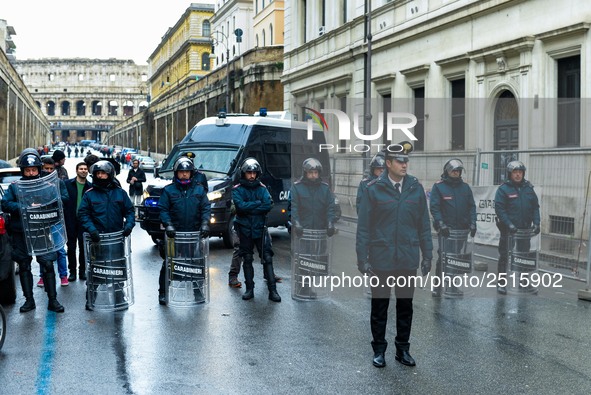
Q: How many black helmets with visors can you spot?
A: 8